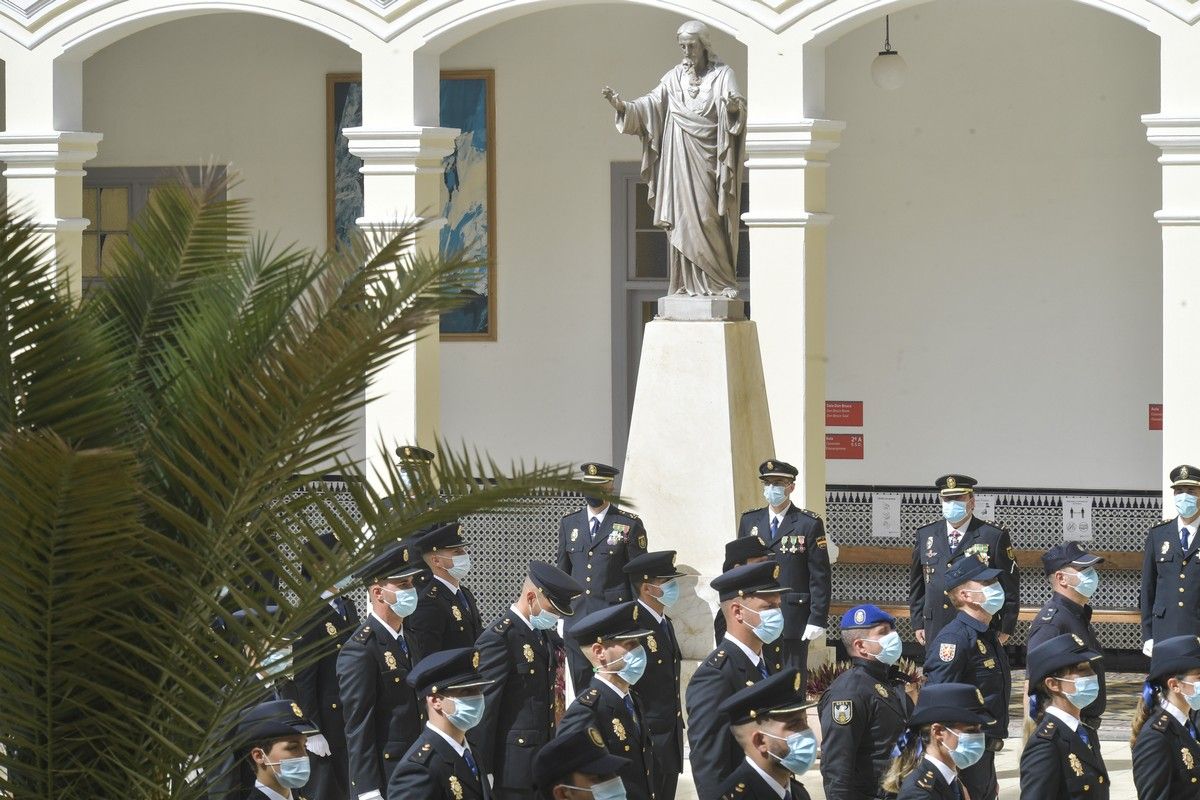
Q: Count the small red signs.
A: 3